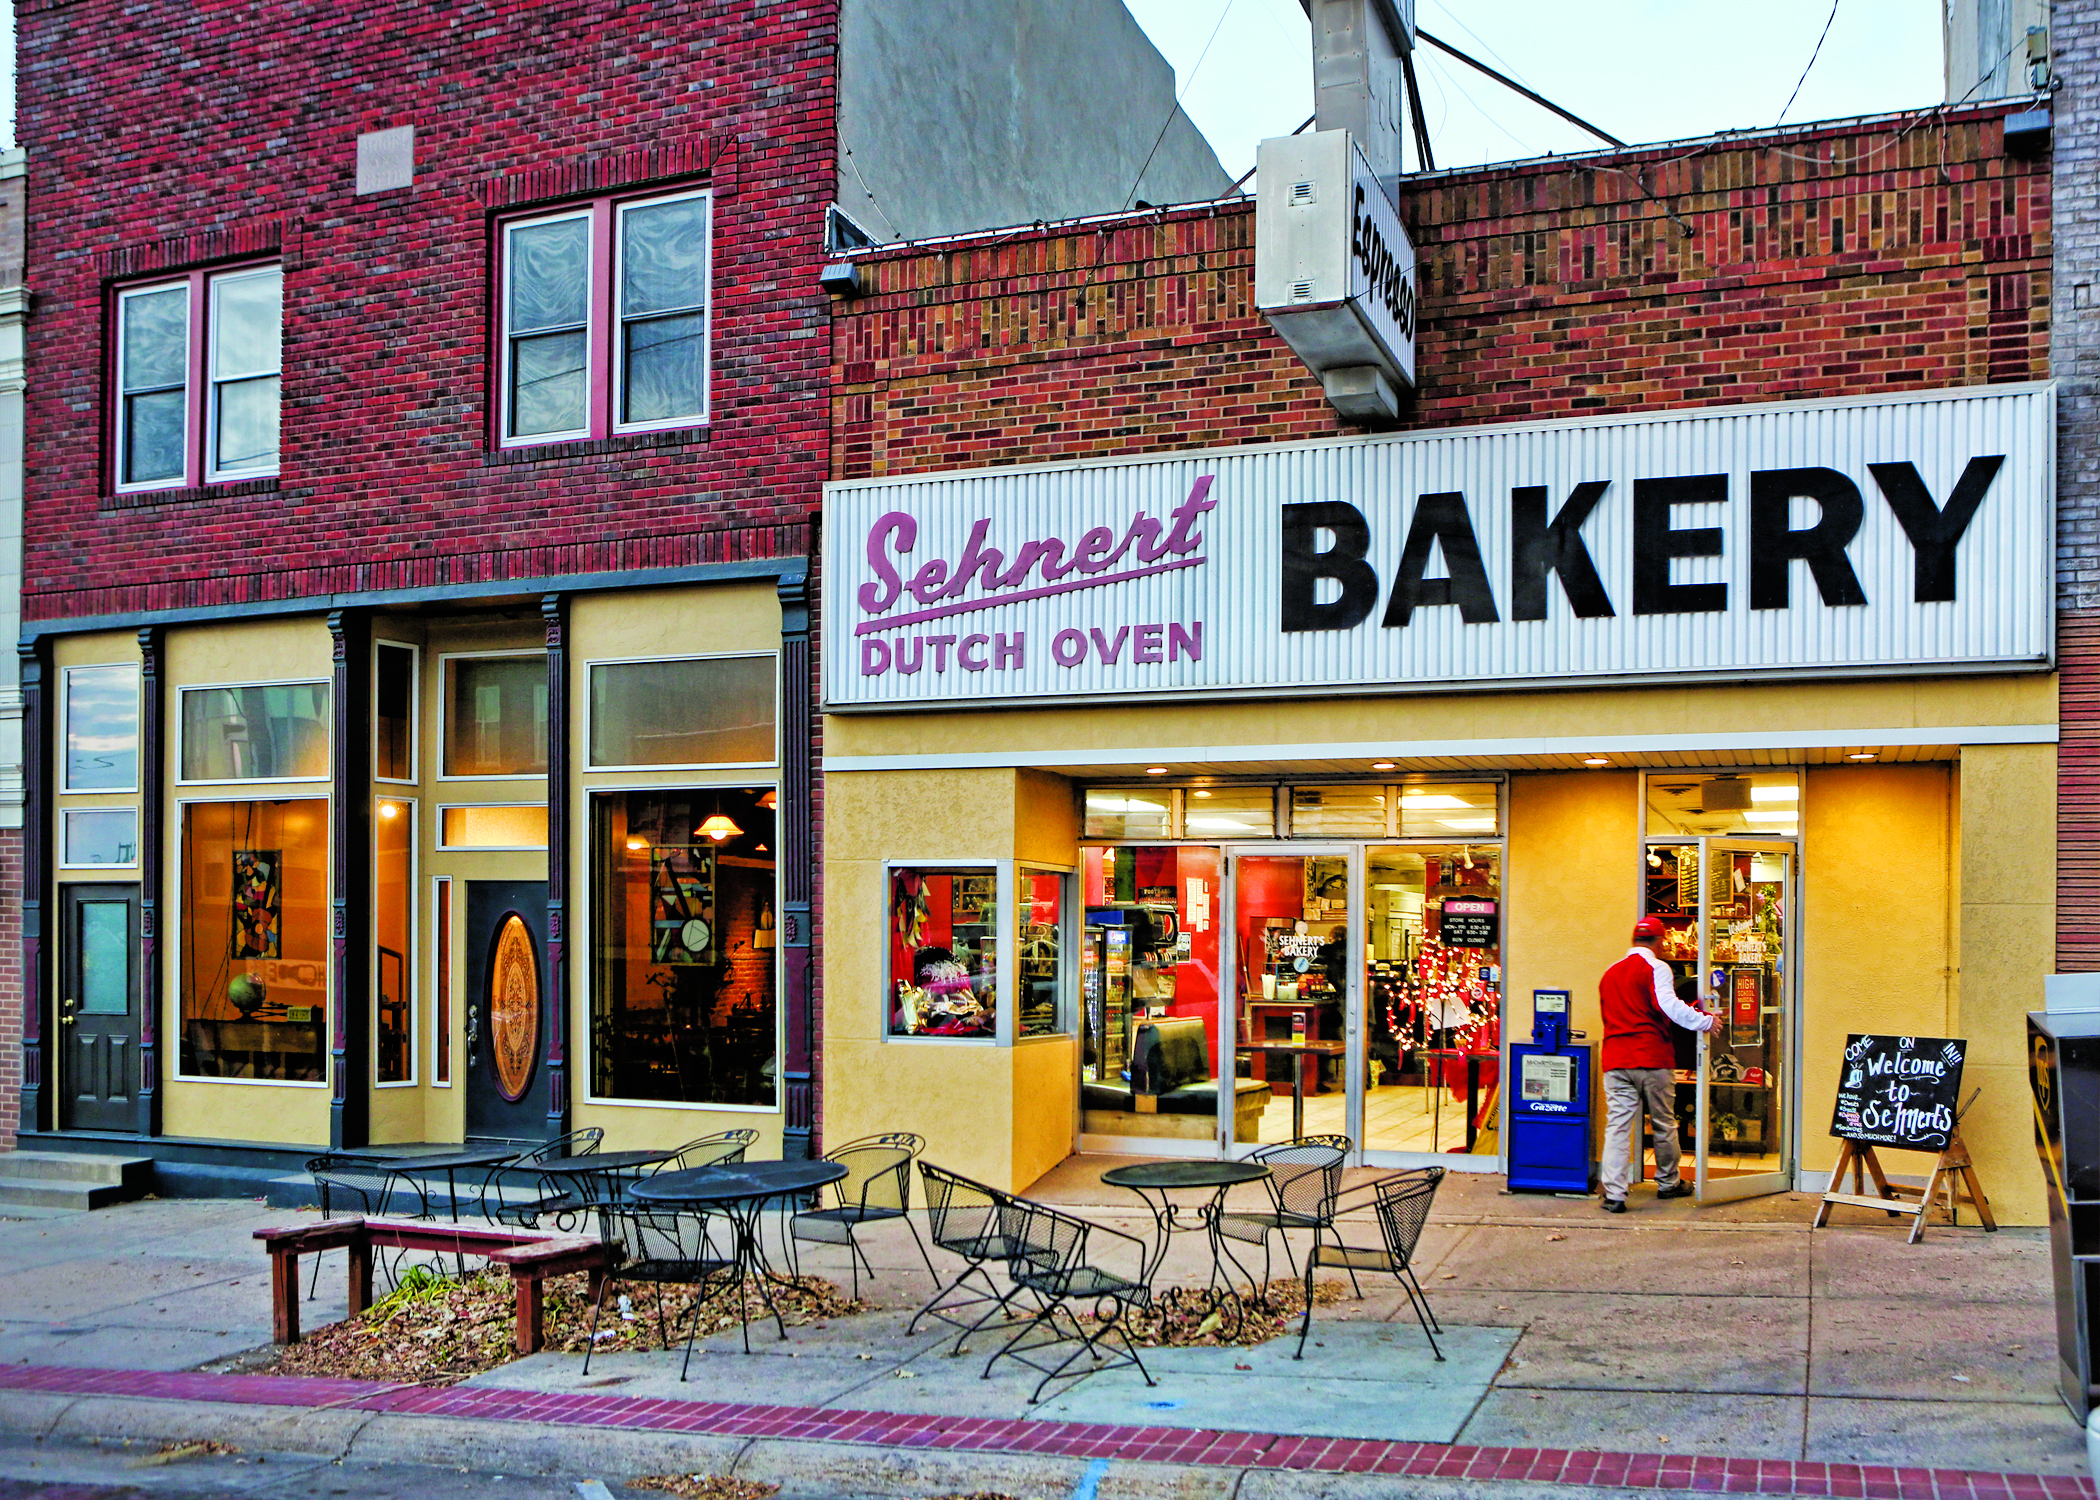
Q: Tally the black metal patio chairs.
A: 9